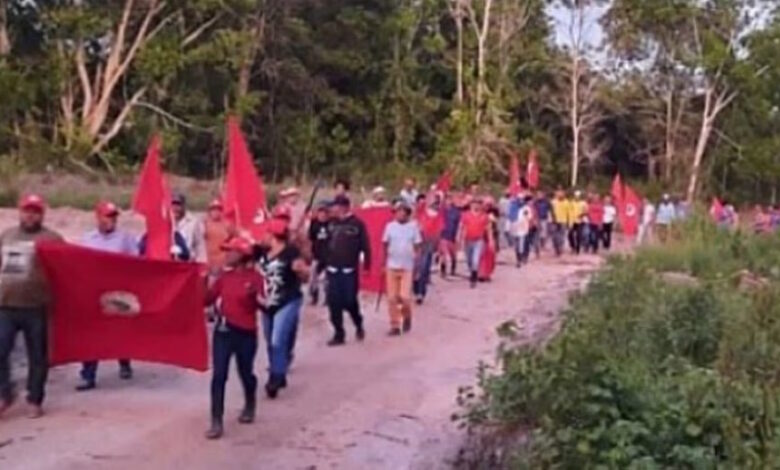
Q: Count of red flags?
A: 10